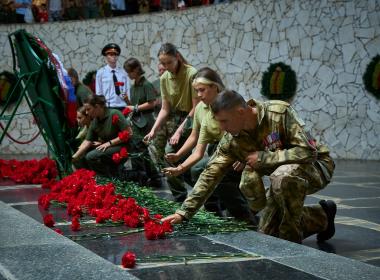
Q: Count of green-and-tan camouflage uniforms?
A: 1